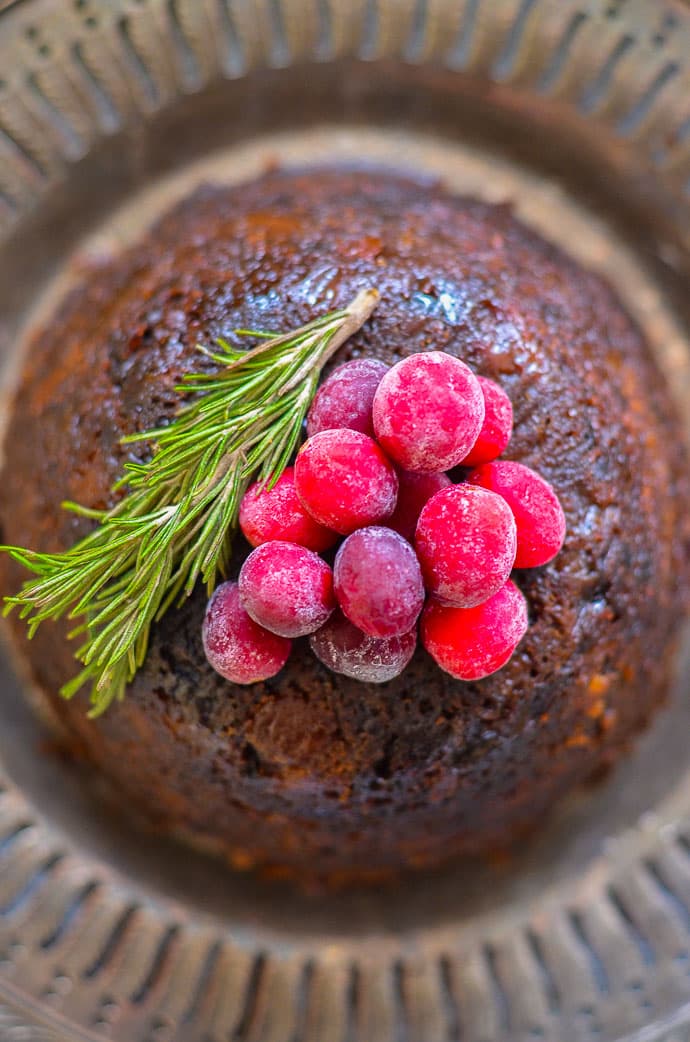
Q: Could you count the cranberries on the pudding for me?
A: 13